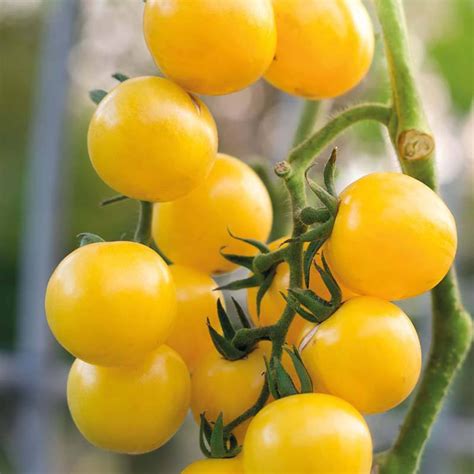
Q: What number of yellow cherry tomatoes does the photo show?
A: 13